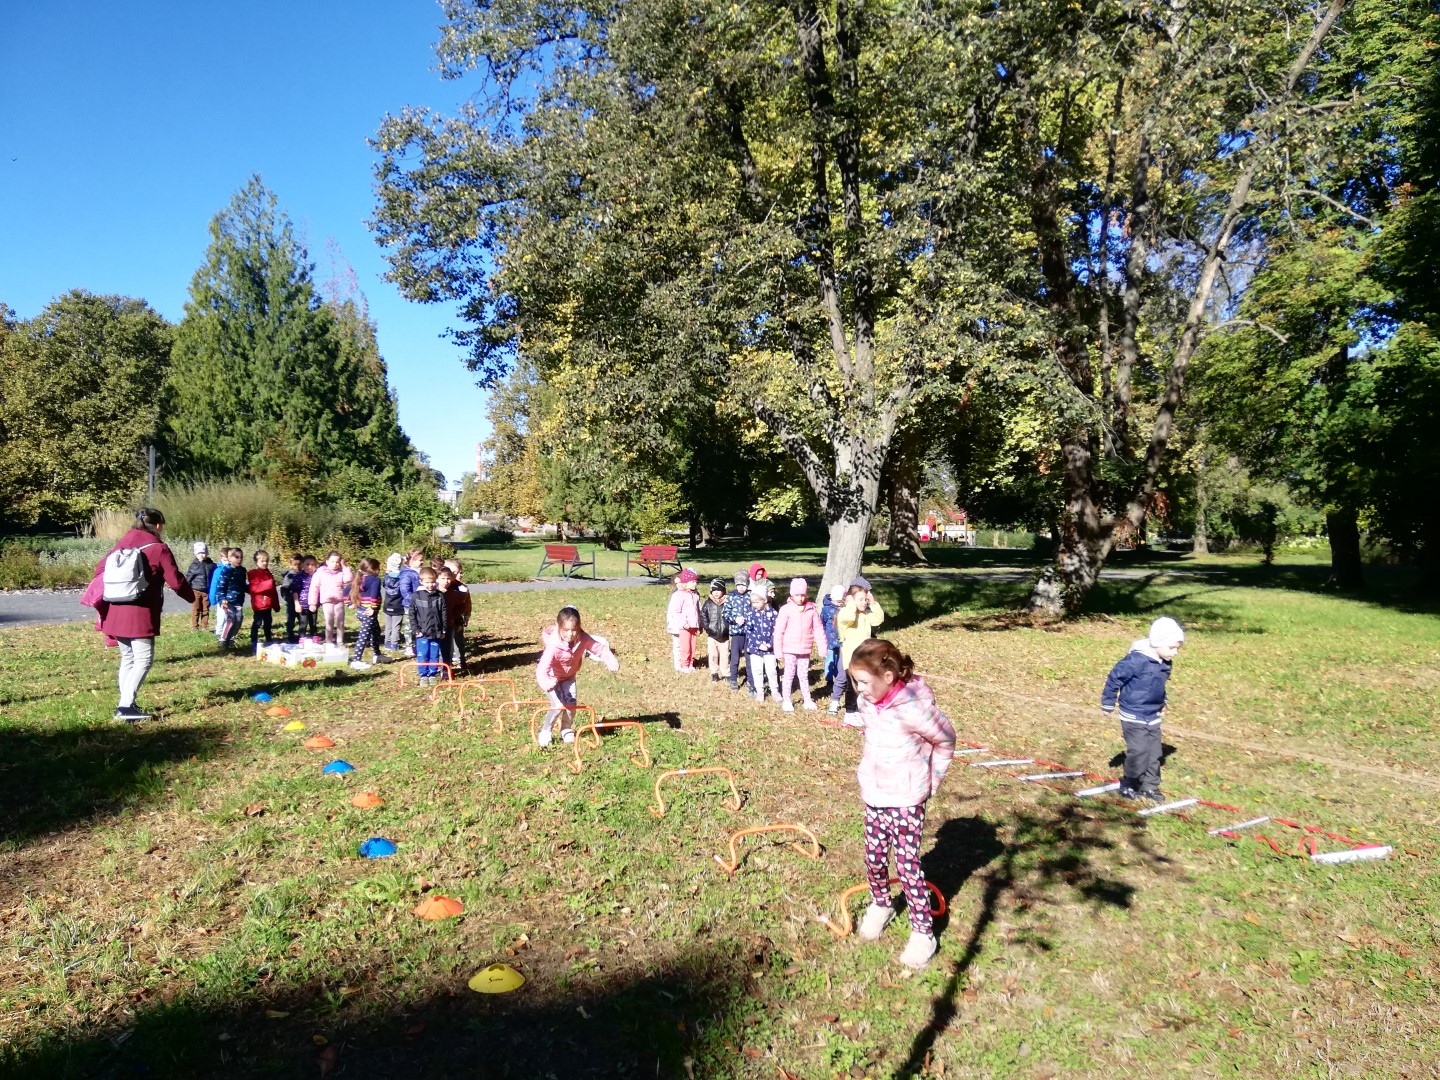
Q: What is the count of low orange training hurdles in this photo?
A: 9